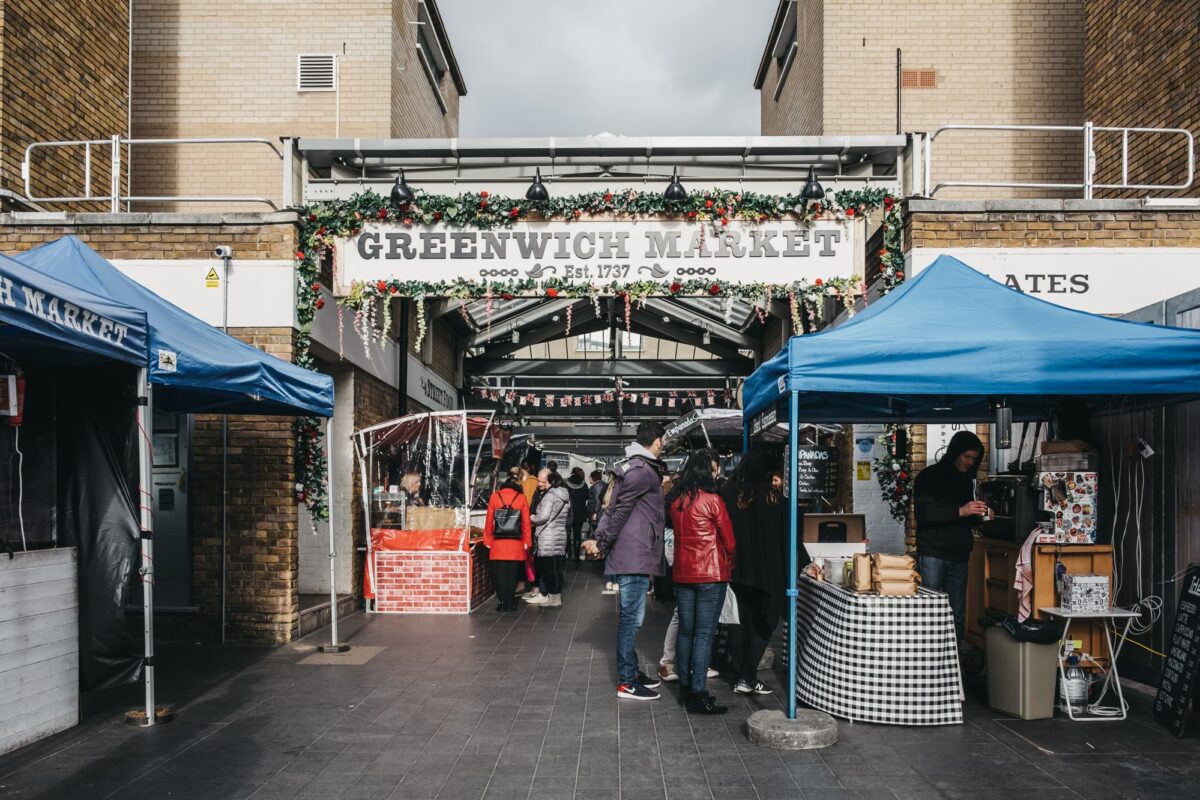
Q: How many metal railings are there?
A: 2